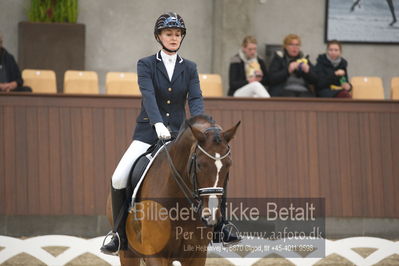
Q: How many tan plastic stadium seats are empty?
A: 6